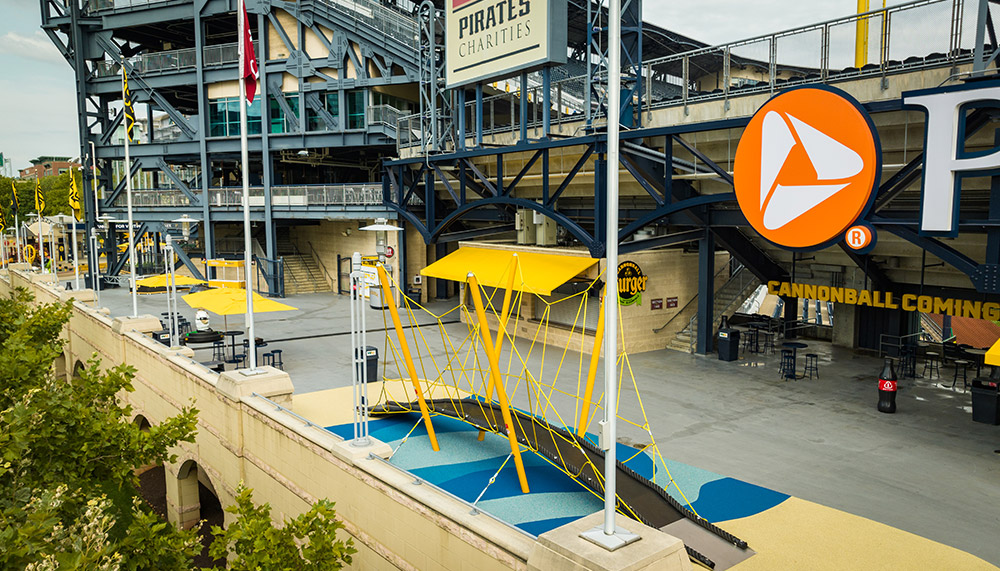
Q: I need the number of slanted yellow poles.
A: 4